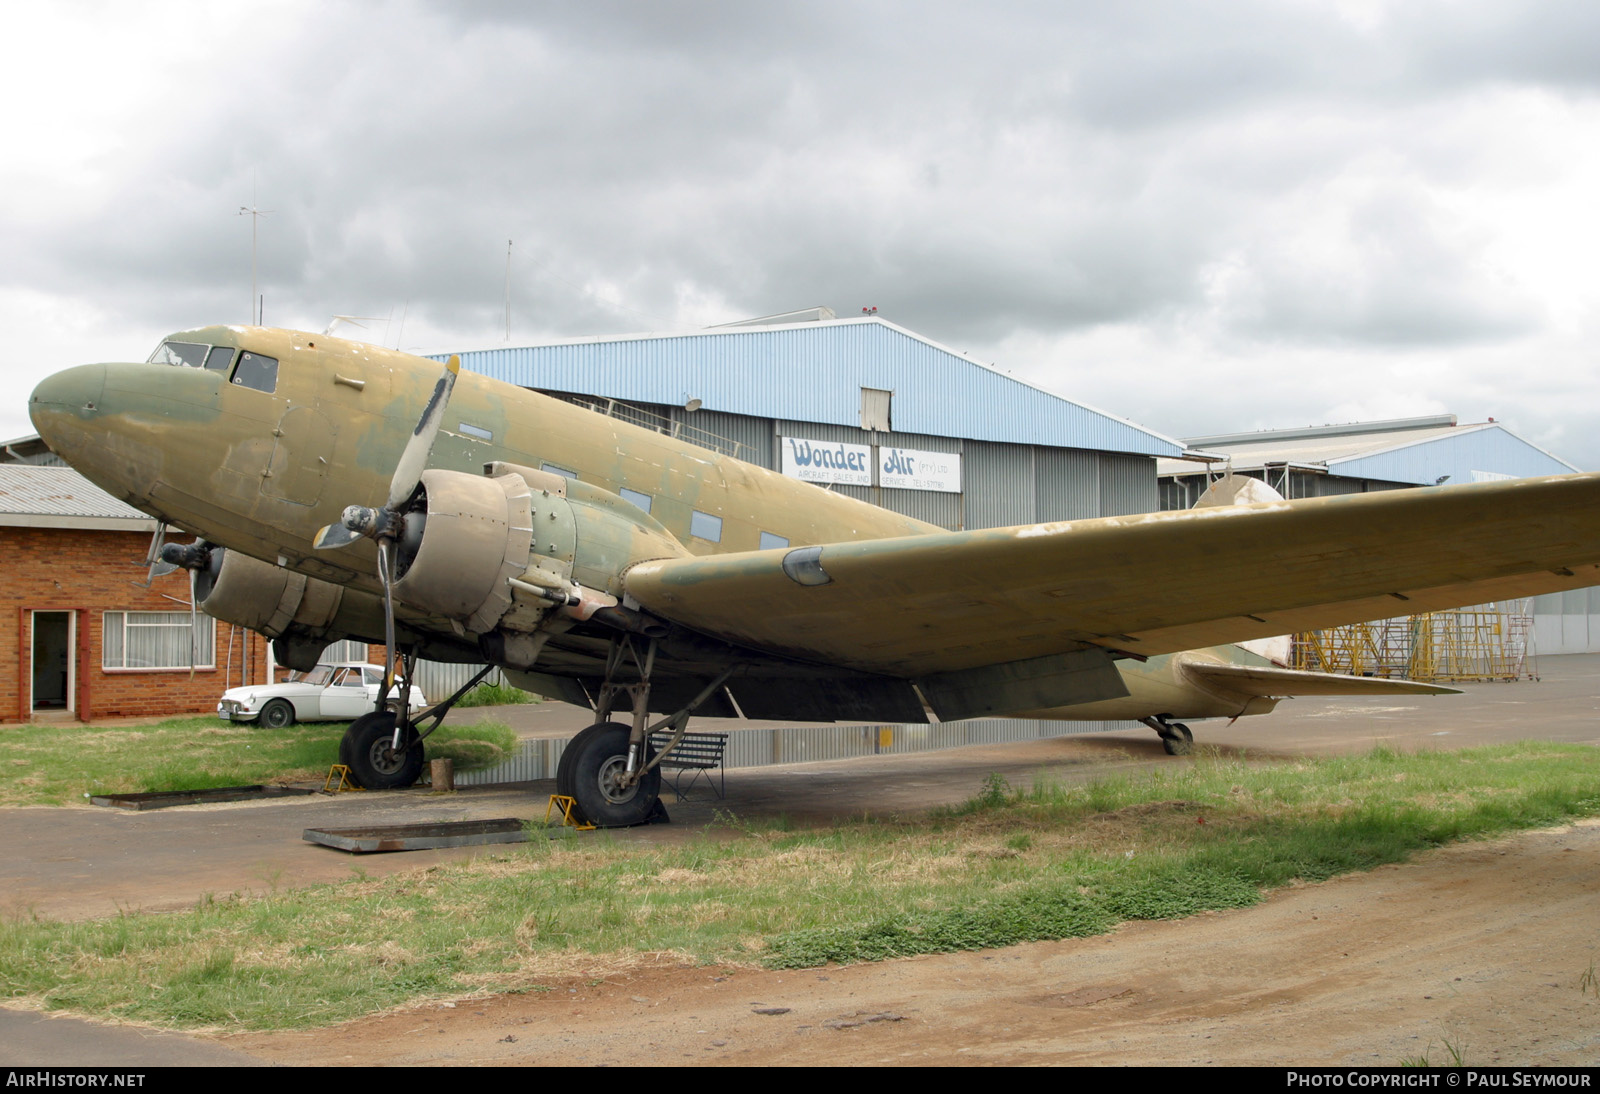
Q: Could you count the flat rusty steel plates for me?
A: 2